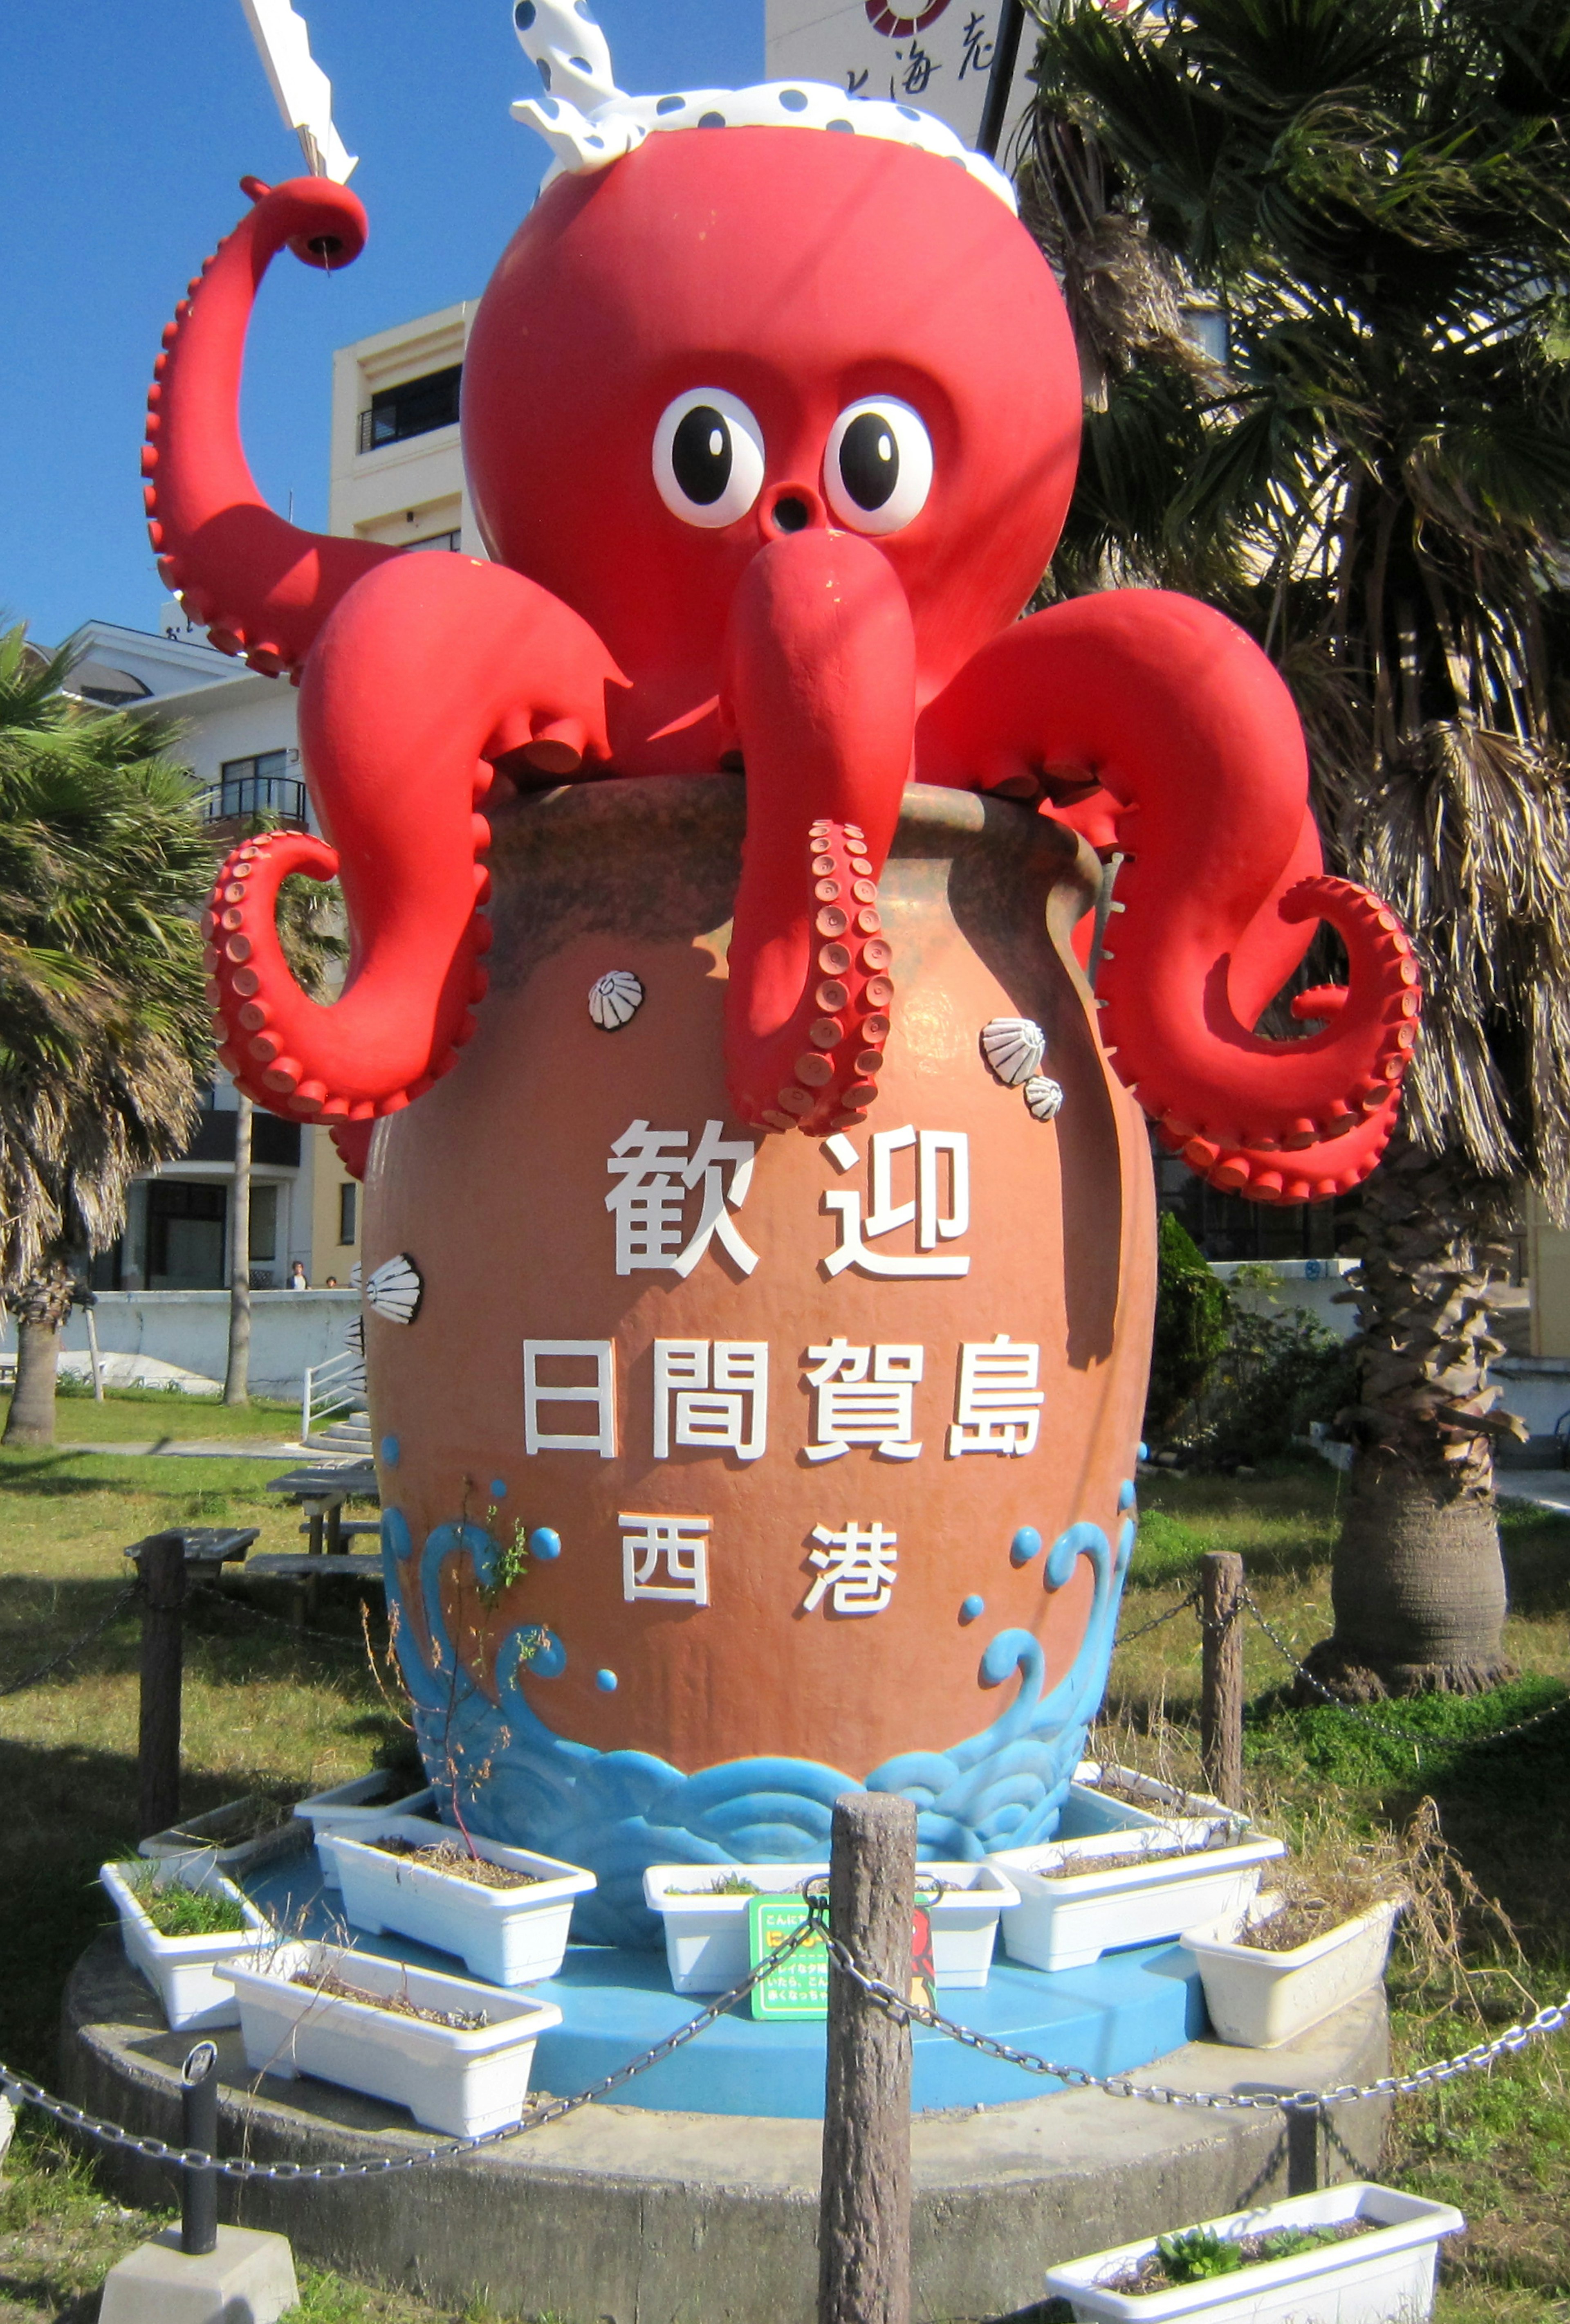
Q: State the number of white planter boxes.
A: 10